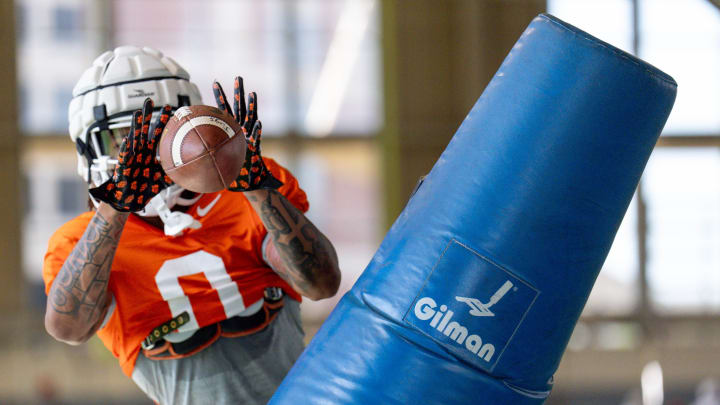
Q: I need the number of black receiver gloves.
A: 2